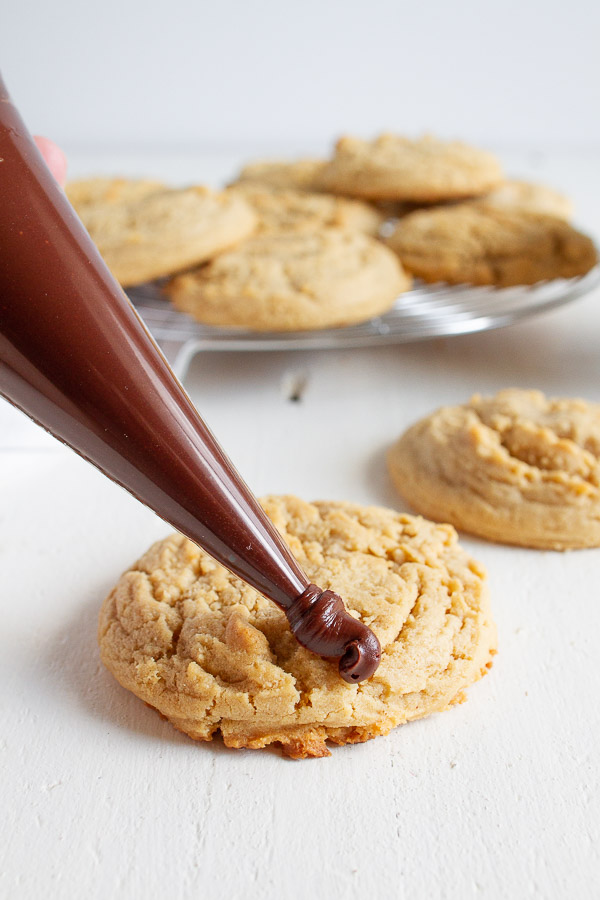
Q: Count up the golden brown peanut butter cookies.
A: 10